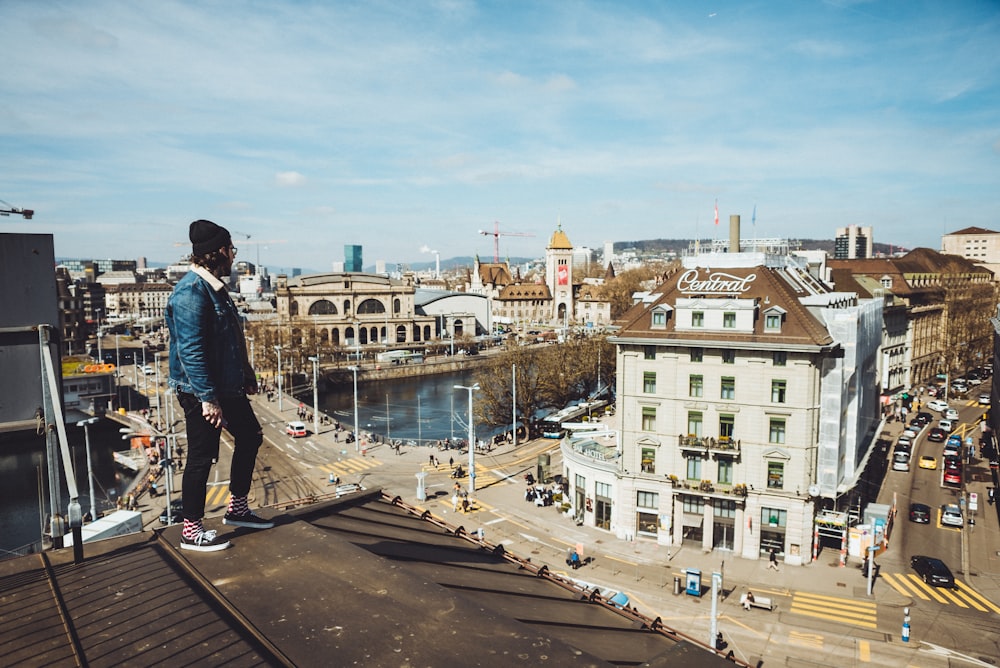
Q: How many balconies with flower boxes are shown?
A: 3